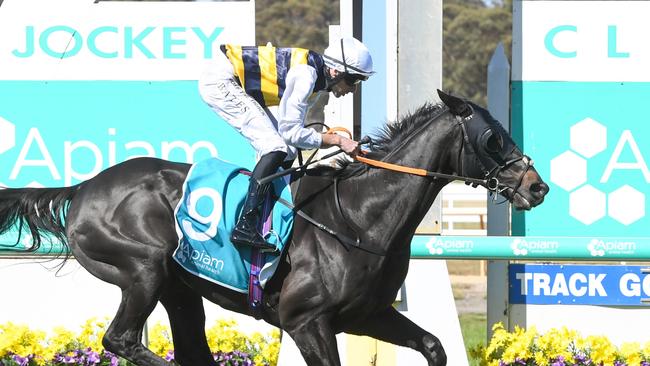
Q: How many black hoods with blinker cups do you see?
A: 1